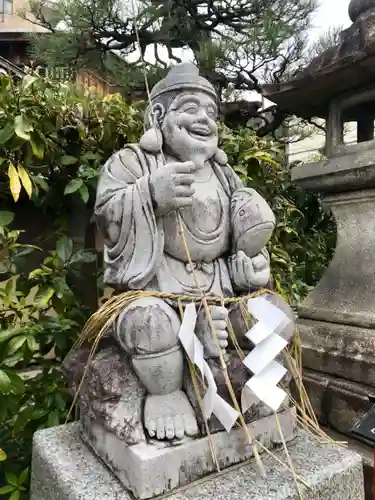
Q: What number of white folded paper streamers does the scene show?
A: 2